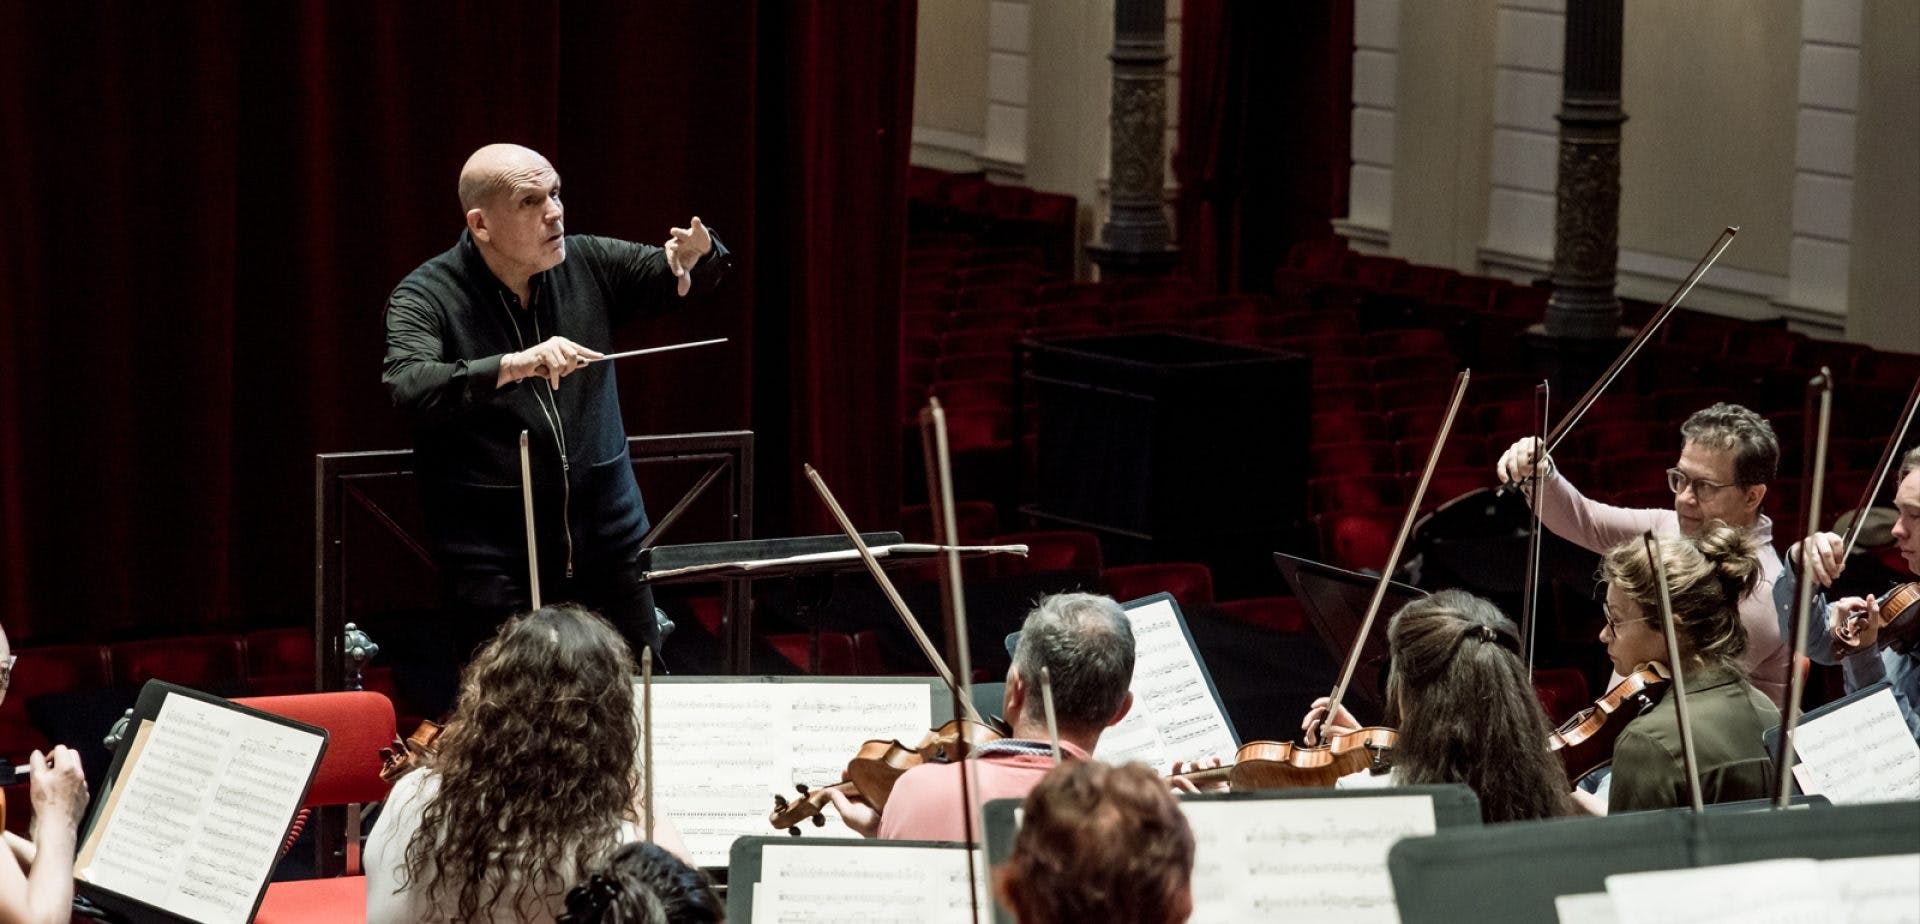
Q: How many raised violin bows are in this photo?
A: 11